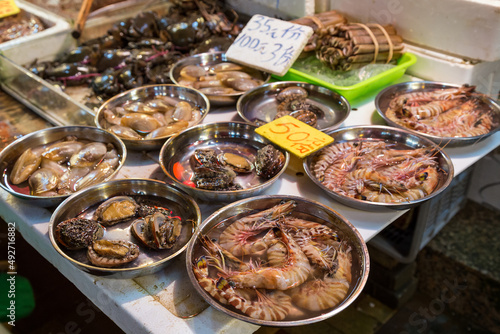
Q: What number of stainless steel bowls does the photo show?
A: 9